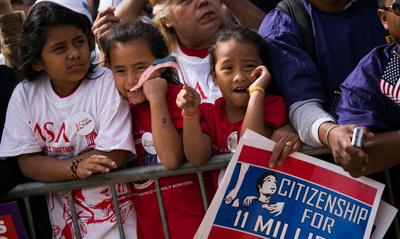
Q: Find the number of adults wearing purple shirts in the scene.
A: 2